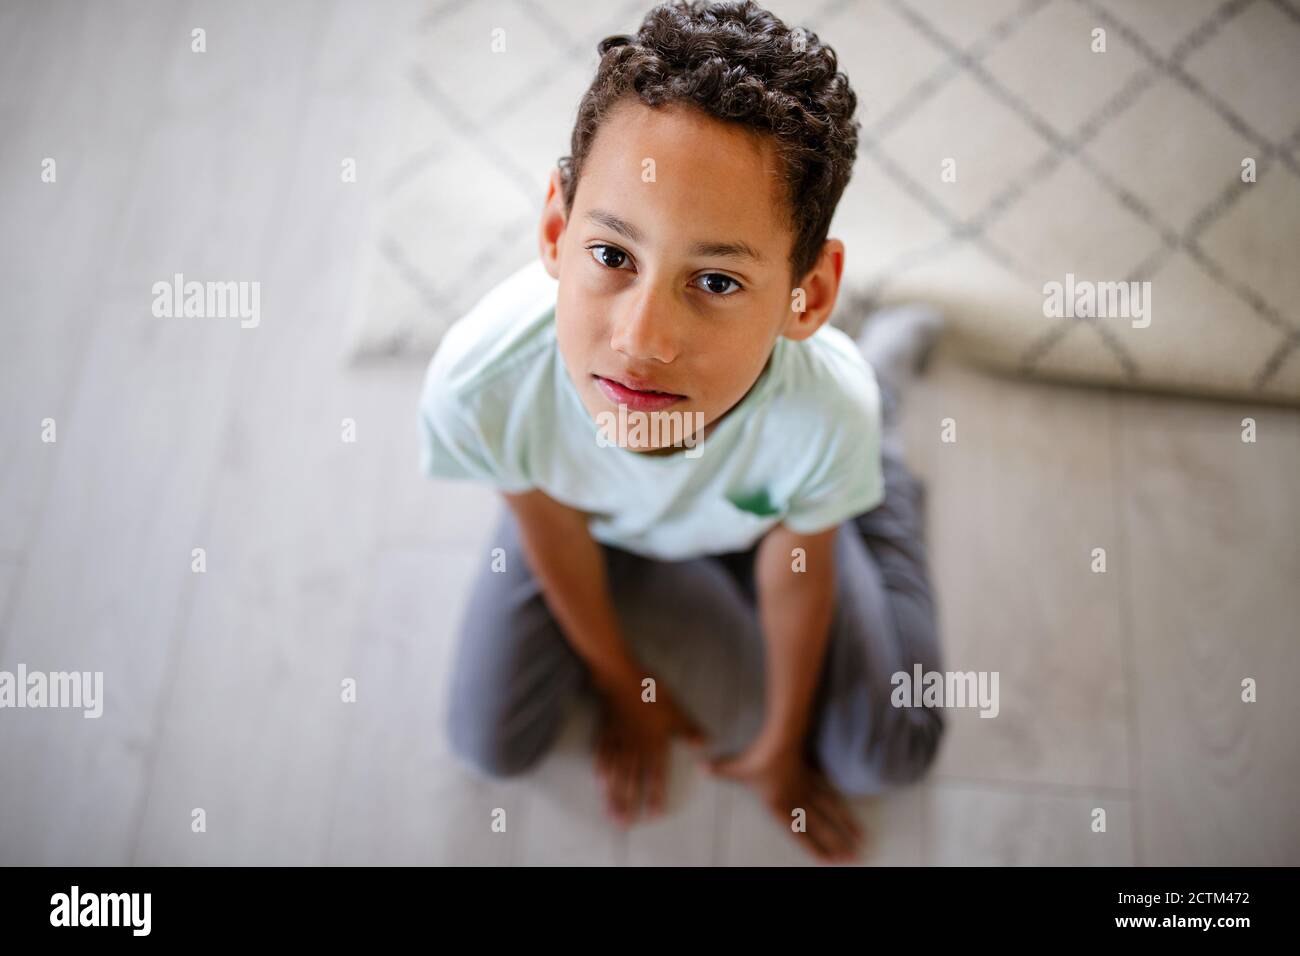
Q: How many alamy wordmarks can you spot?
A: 6